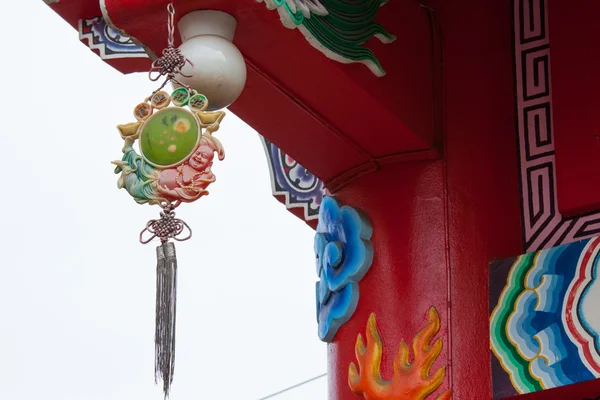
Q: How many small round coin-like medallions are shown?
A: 4